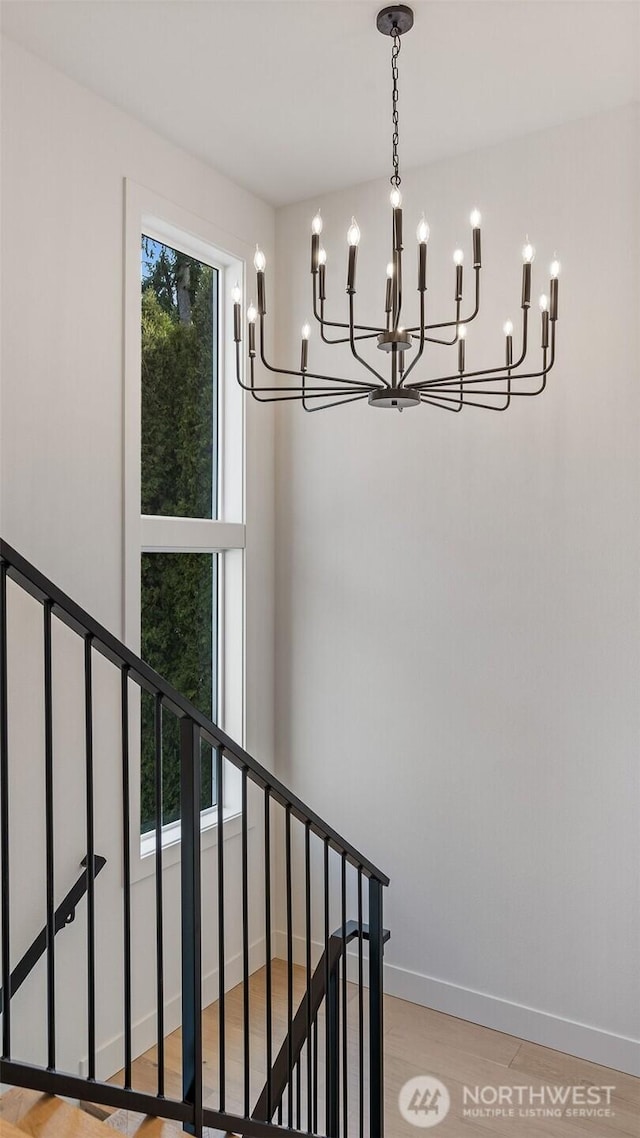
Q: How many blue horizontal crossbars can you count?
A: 0